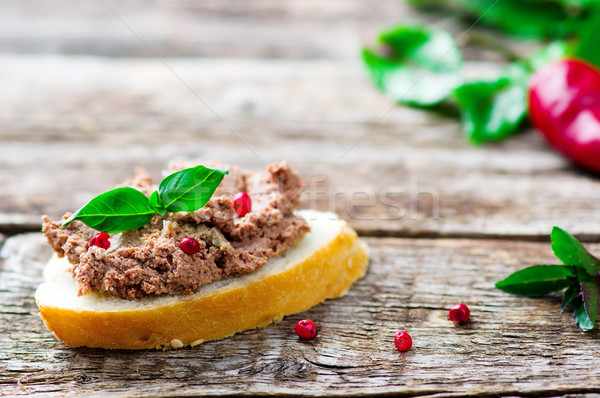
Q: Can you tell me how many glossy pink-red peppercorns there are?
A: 6